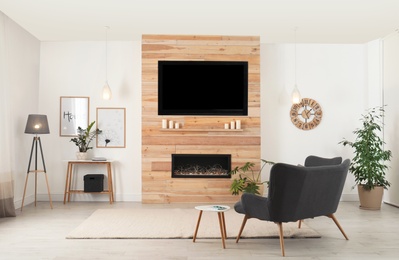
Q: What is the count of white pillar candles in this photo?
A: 6